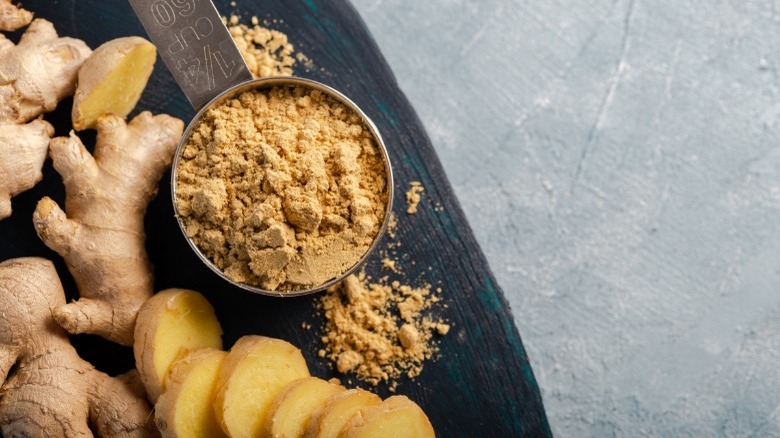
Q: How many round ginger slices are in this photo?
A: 6